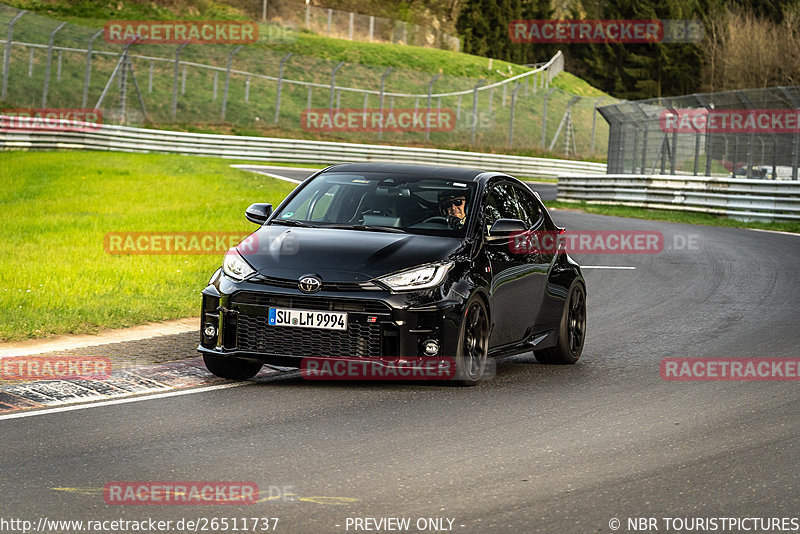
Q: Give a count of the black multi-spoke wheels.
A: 2